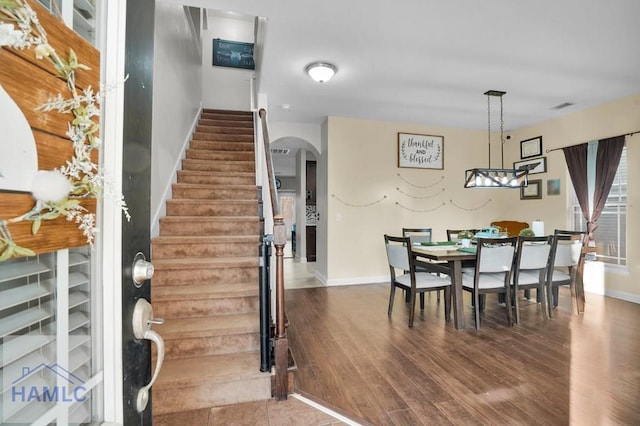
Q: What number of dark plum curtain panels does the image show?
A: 2